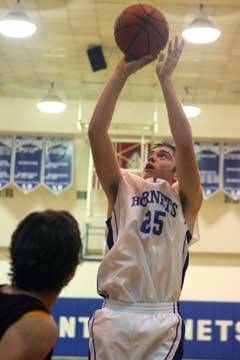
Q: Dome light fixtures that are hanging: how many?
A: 4